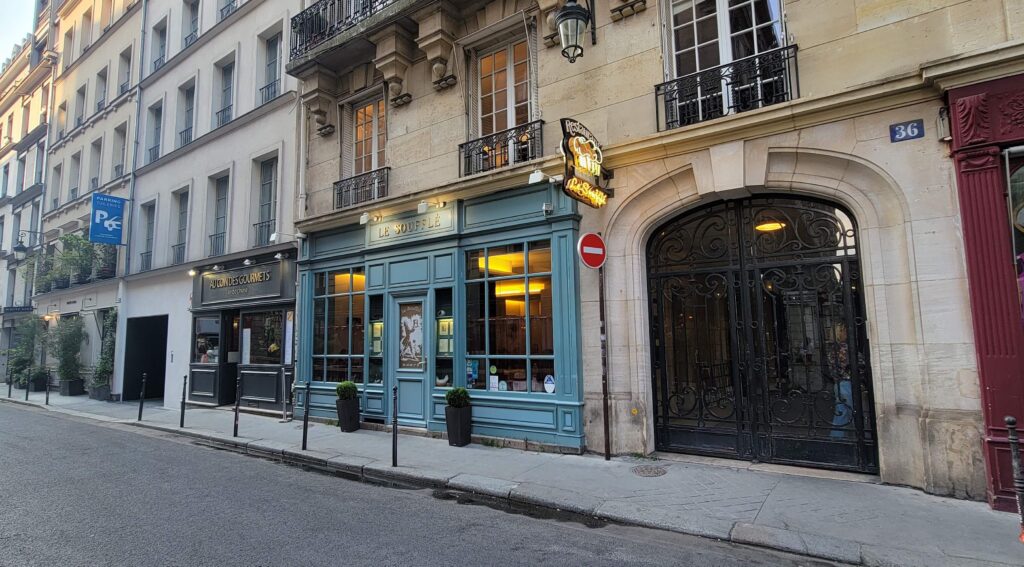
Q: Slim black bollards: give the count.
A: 9